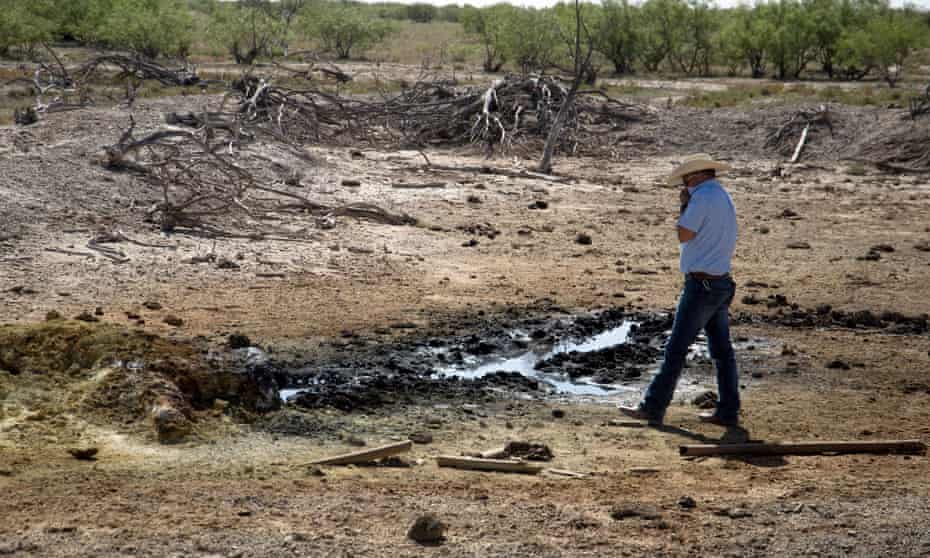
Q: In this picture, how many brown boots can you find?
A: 2